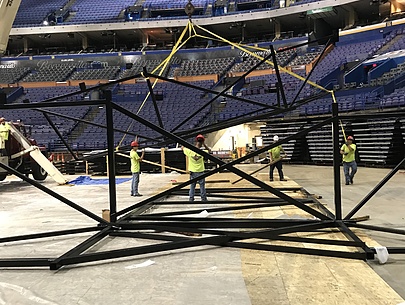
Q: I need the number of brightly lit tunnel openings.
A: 1